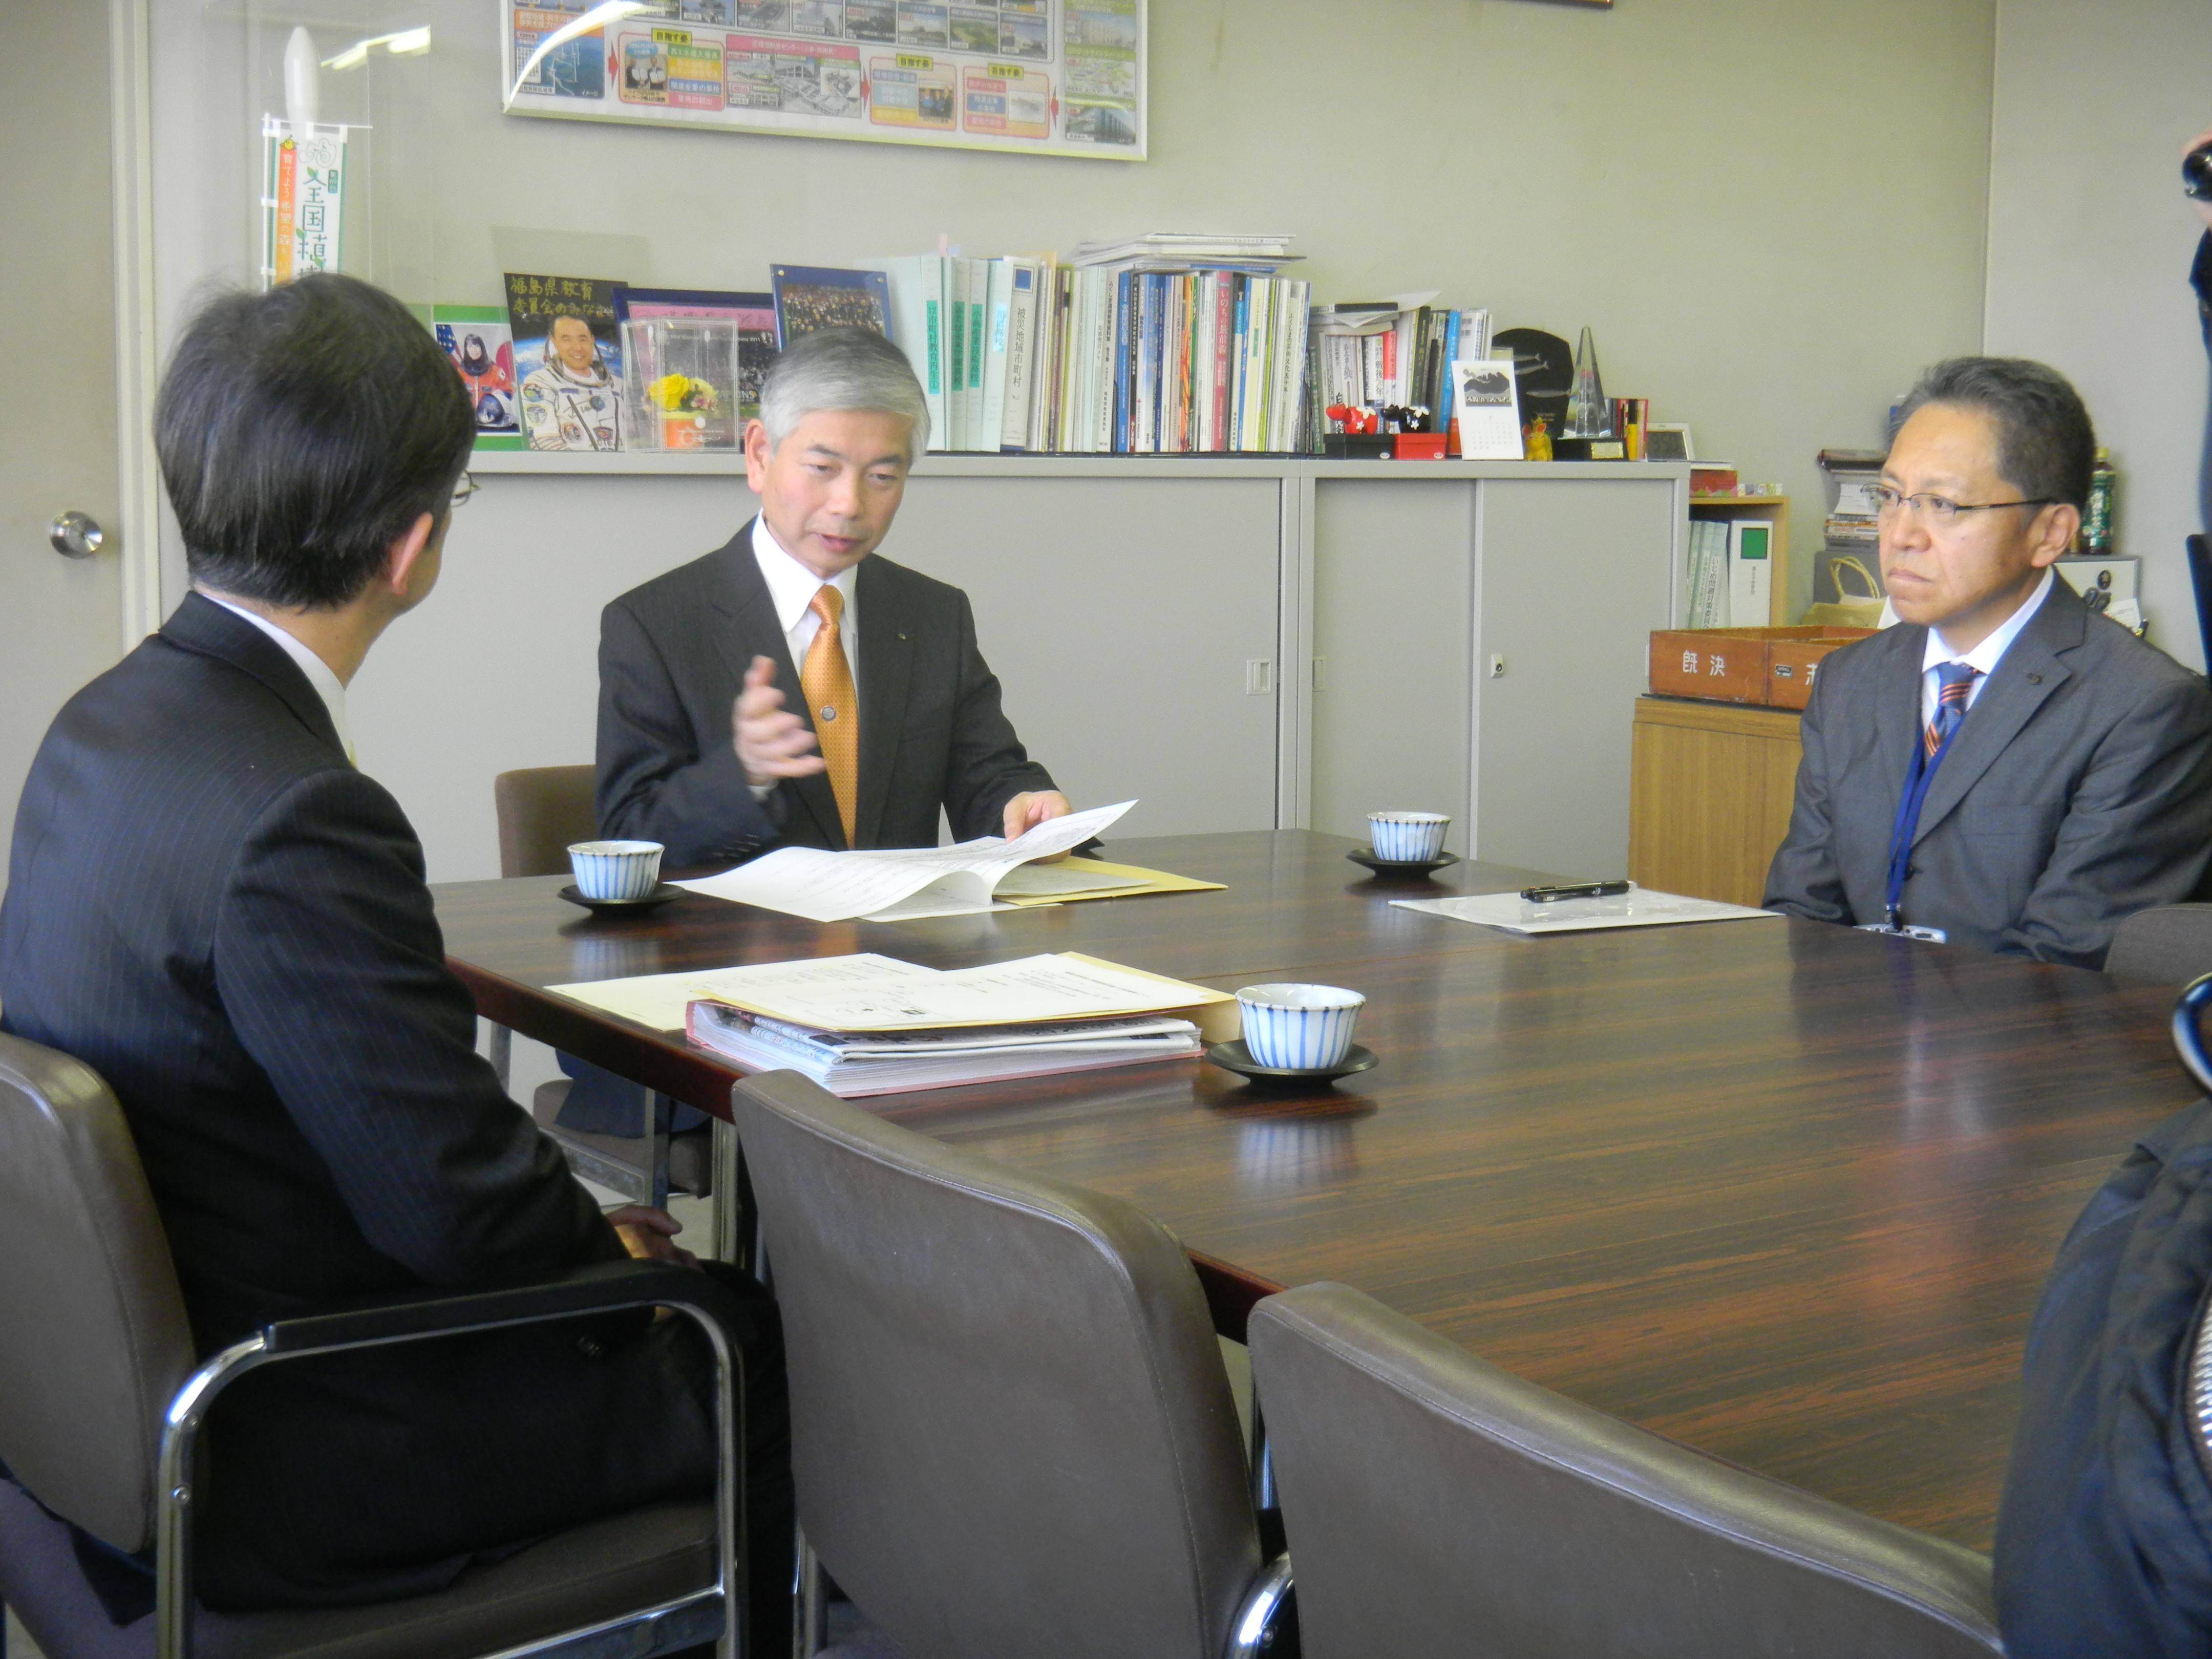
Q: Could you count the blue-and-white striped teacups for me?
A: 3